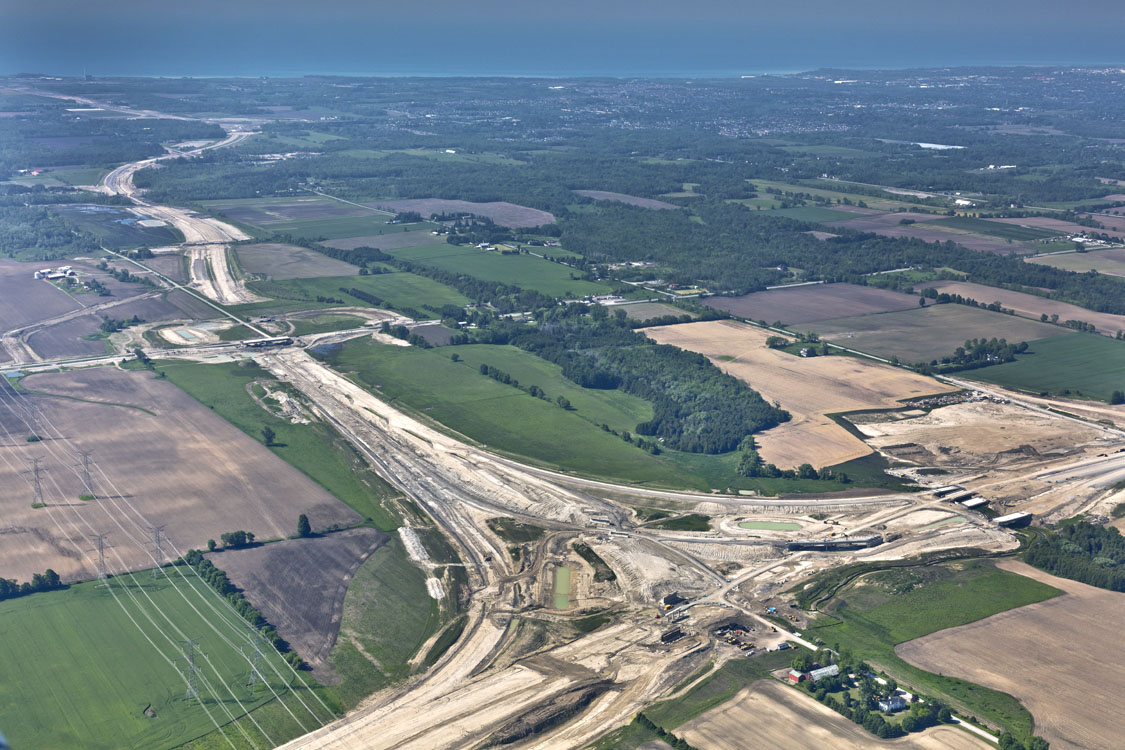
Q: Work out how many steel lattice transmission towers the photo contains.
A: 7